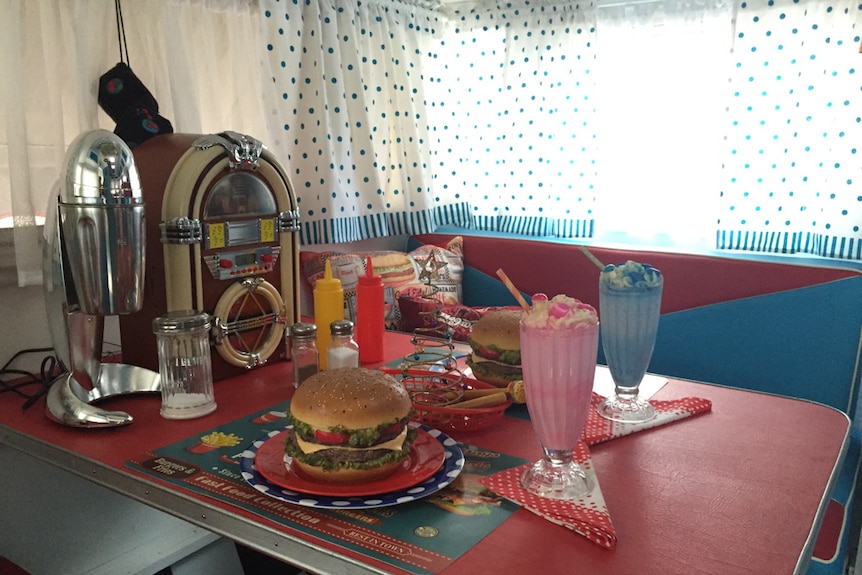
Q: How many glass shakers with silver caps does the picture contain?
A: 3